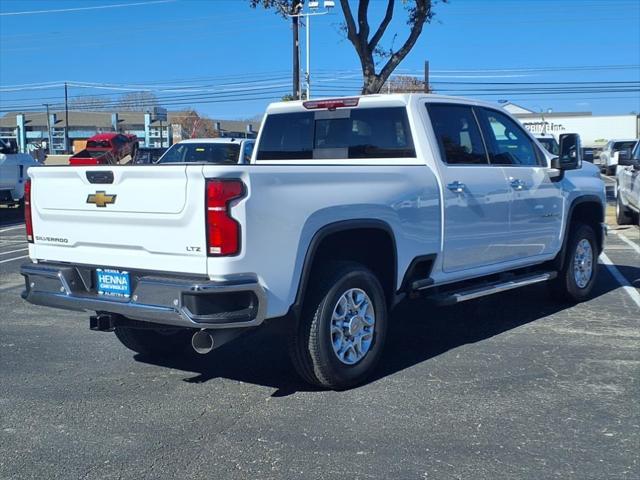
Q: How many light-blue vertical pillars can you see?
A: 4